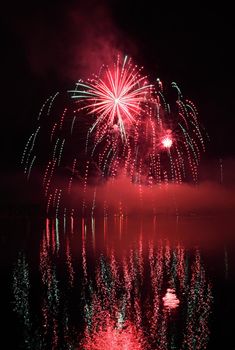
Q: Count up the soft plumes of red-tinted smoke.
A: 2